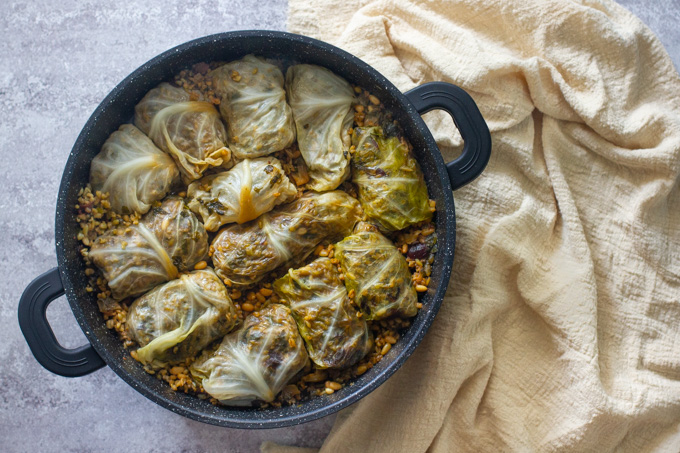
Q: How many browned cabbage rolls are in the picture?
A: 12